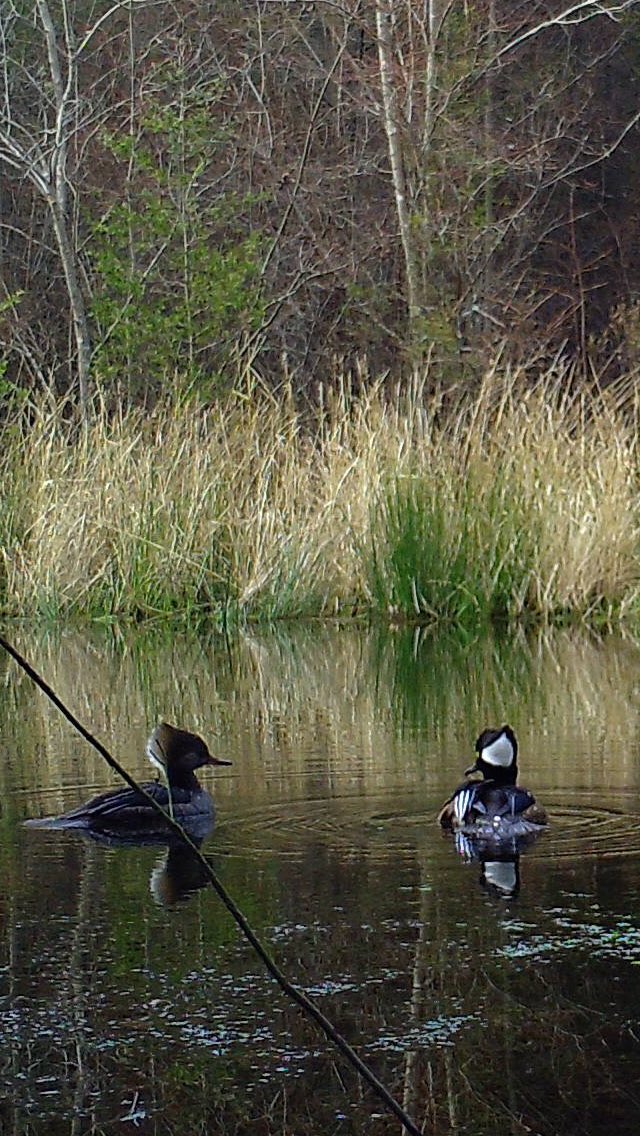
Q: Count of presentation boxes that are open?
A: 0